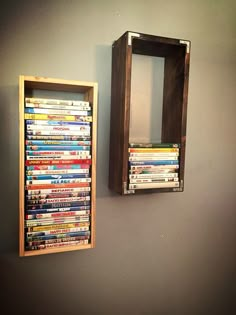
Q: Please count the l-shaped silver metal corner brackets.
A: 4